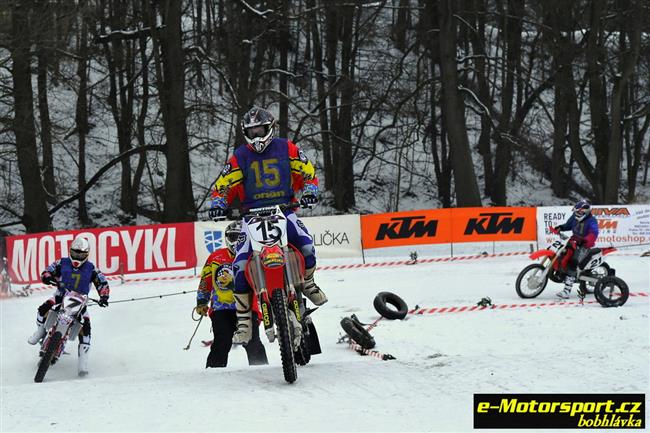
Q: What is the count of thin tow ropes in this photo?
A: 1